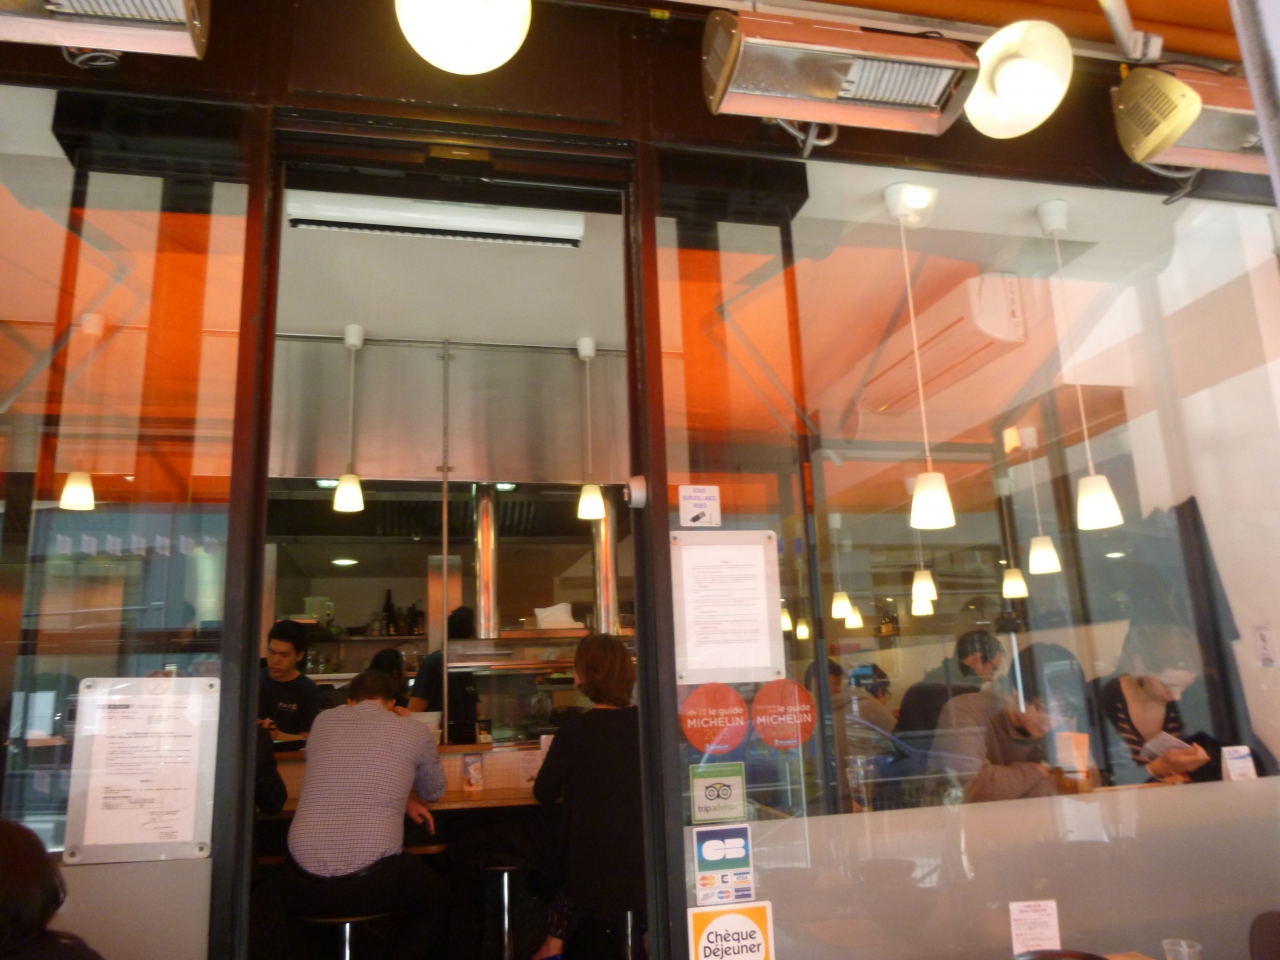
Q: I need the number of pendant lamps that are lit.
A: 13